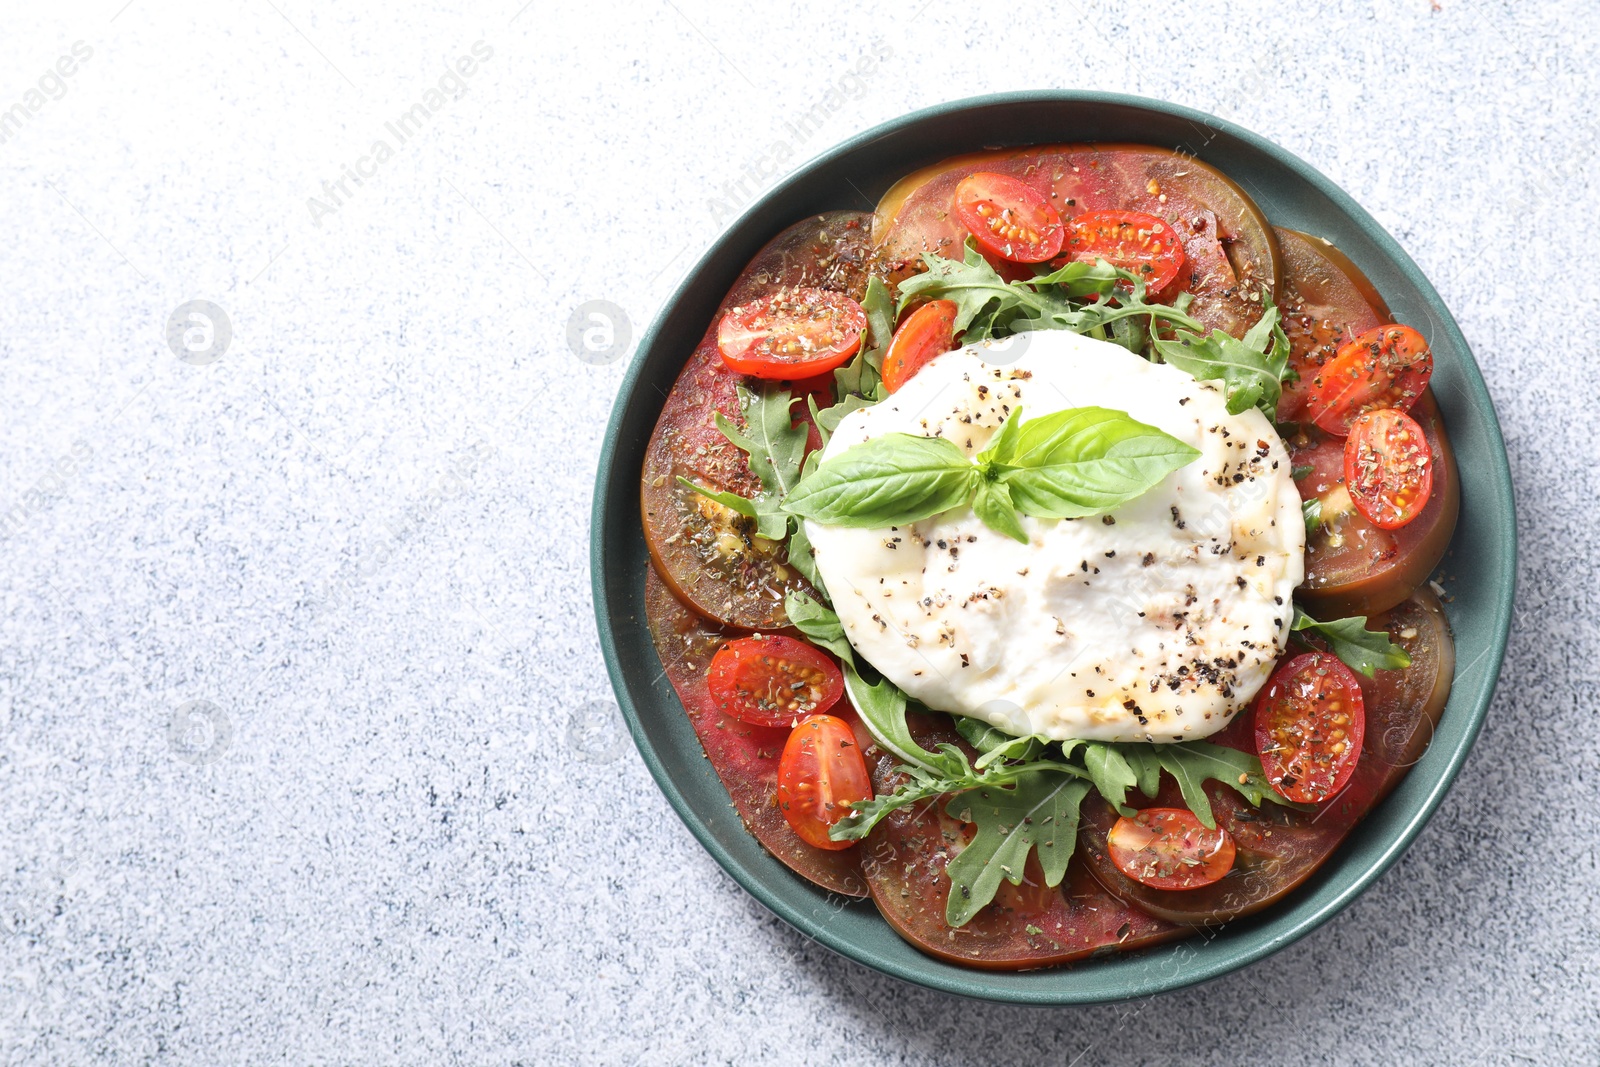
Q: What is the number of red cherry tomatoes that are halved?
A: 10